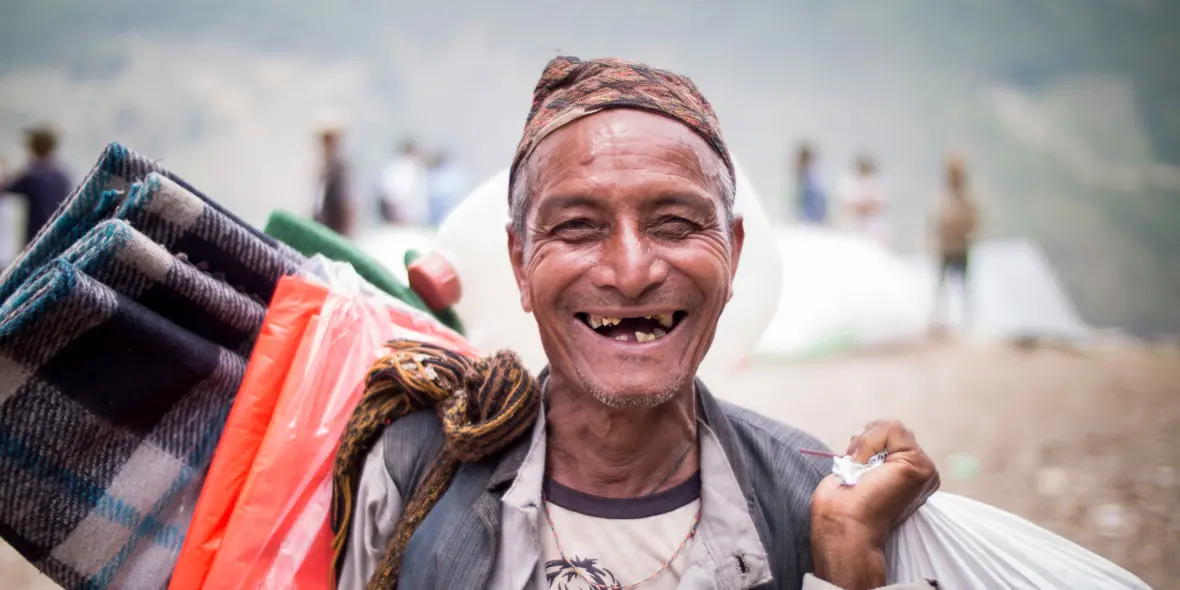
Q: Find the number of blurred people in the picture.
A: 7